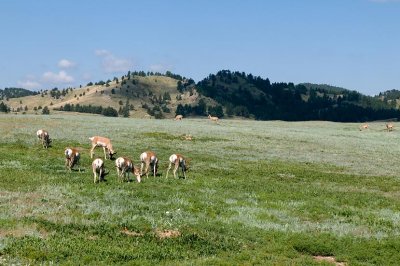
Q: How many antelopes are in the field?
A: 11